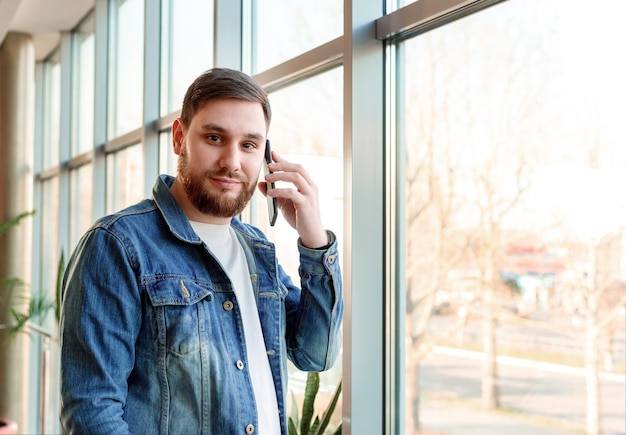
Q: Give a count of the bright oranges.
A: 0